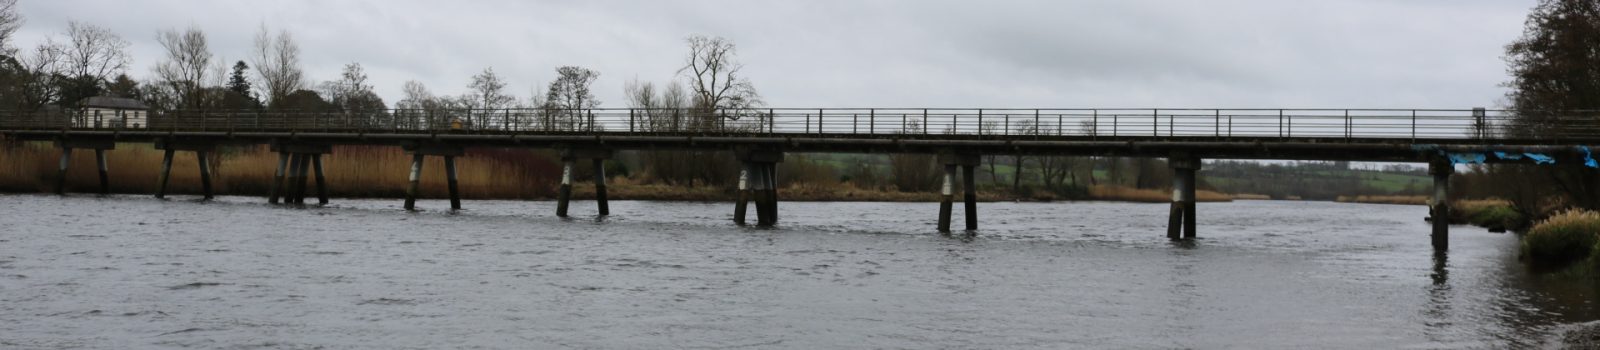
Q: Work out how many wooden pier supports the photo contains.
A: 9